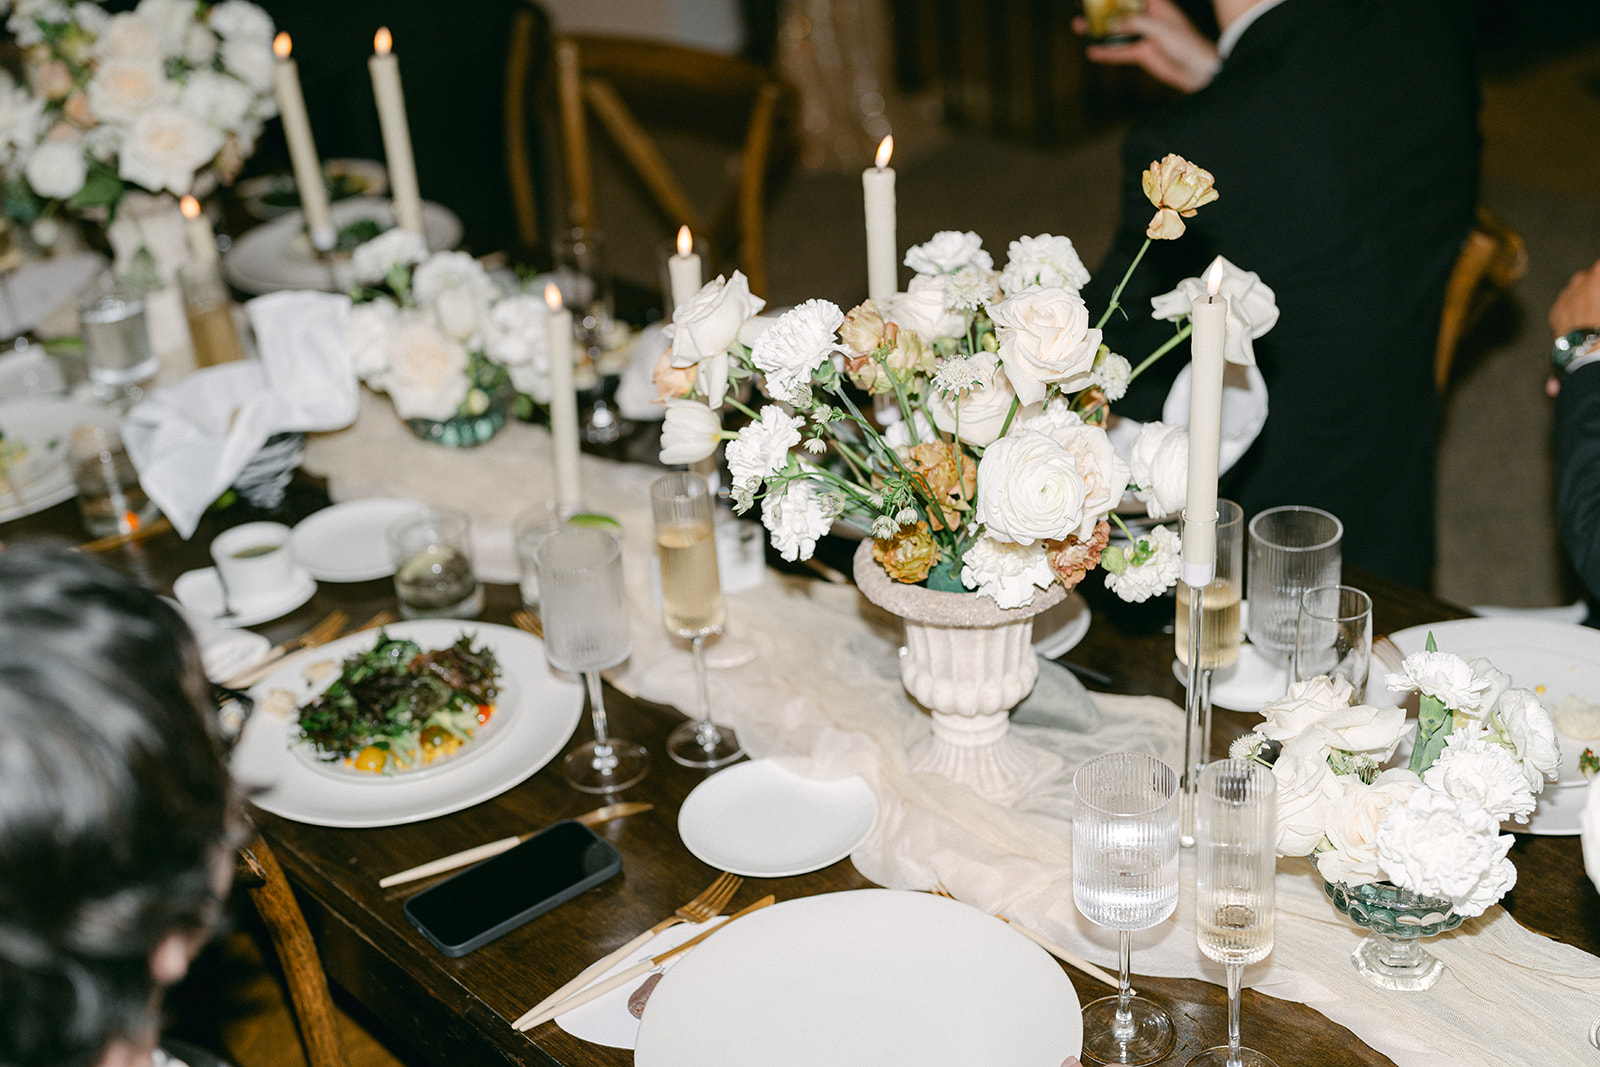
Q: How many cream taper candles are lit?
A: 7